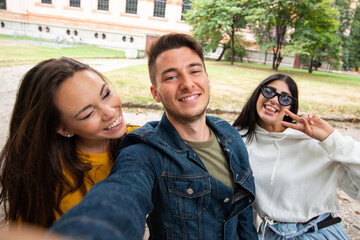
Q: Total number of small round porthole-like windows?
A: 9